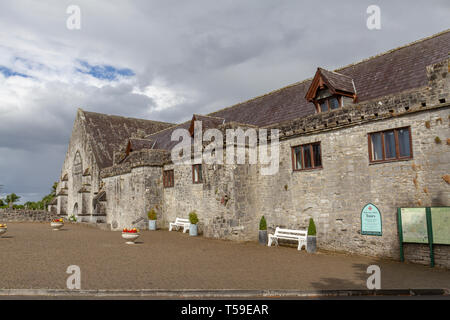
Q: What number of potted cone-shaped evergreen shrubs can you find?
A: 2